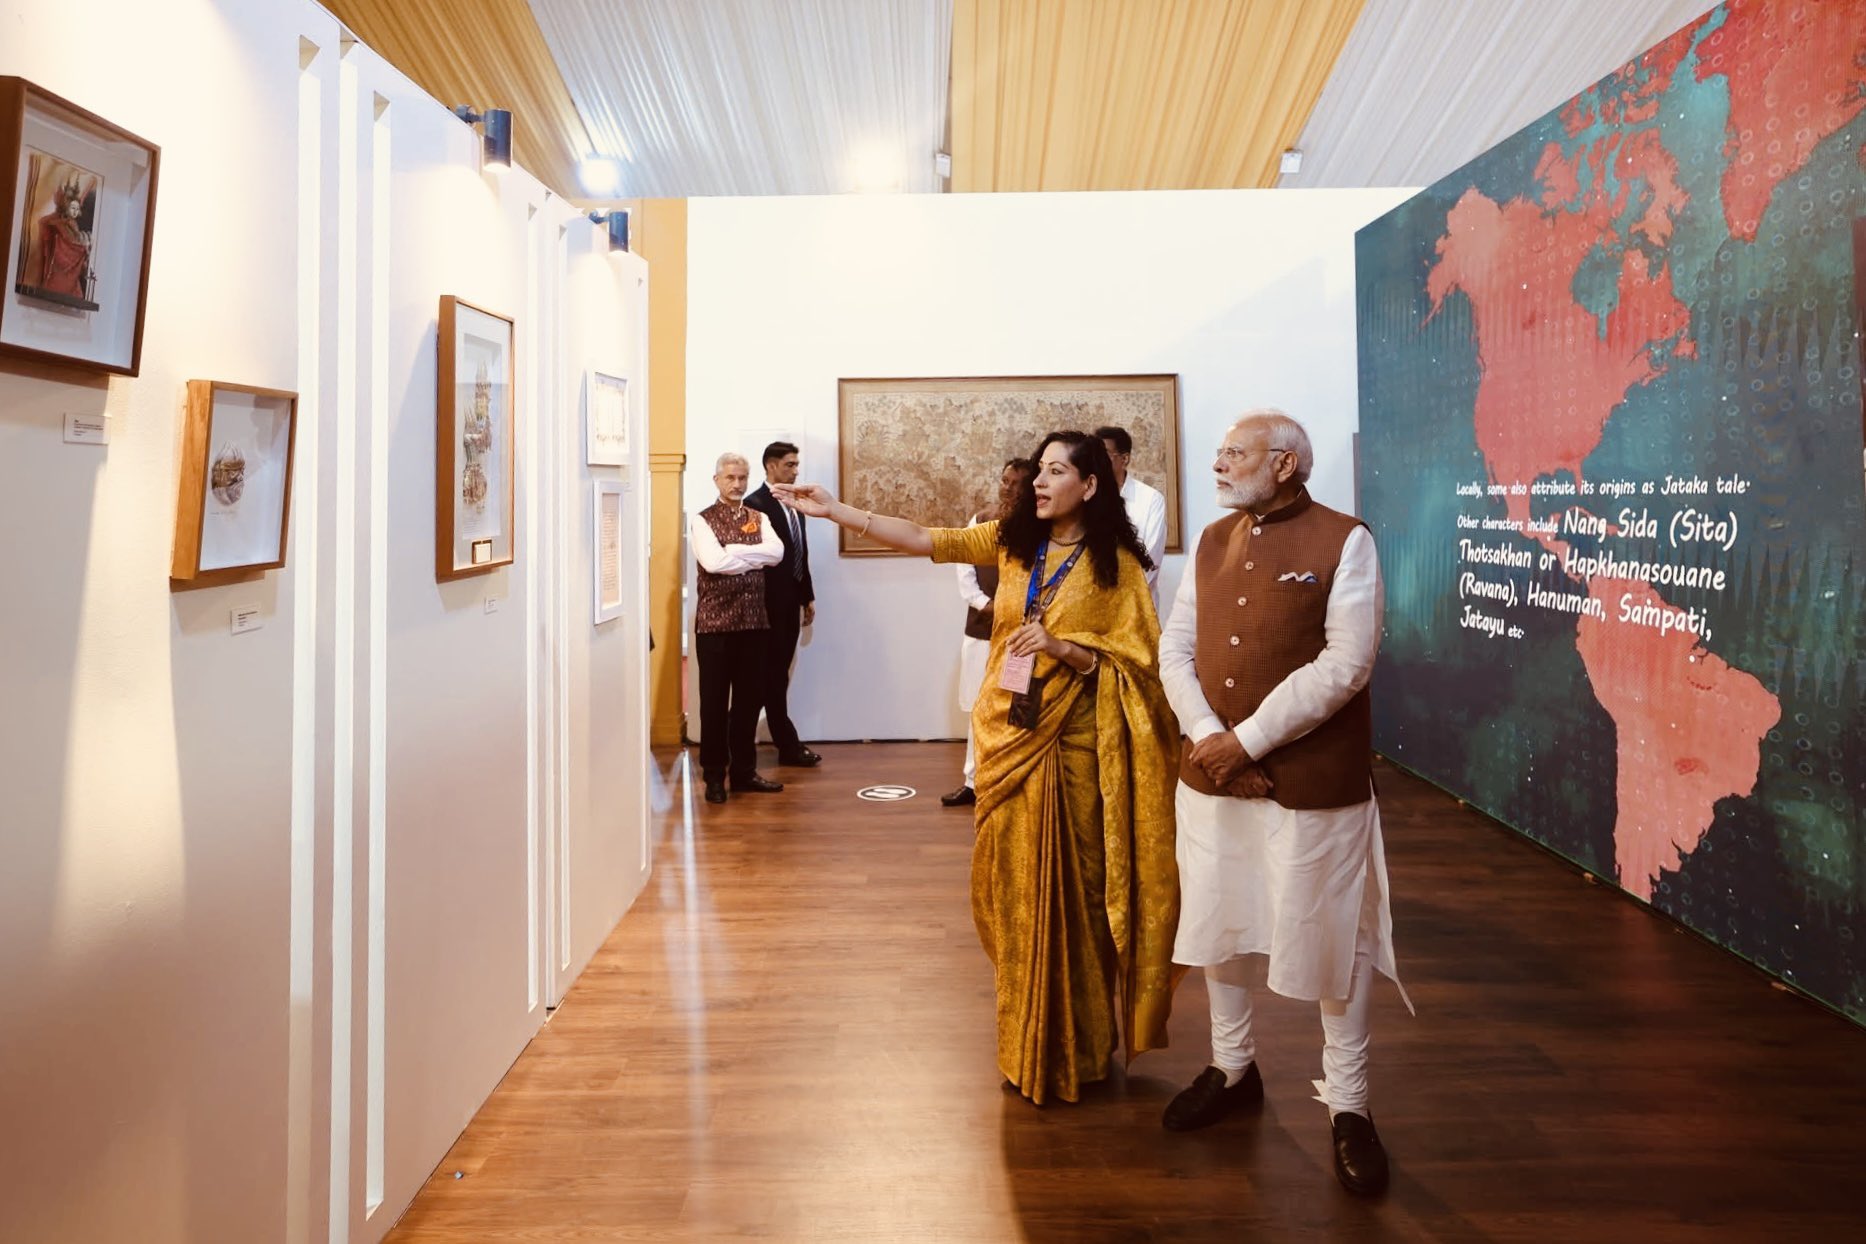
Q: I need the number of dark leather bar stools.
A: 0